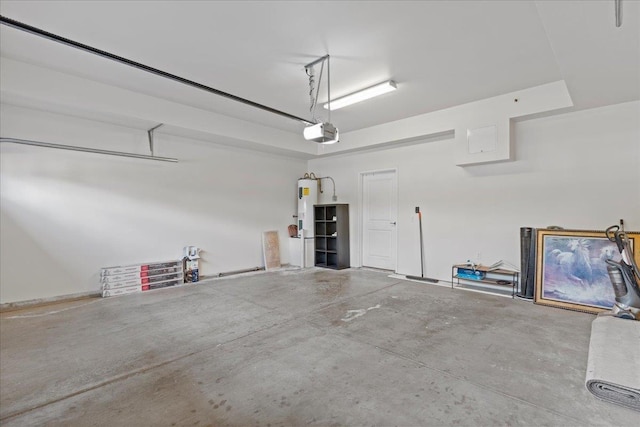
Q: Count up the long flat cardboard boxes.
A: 4